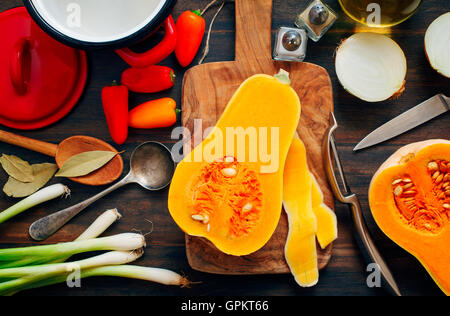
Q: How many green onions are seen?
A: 5